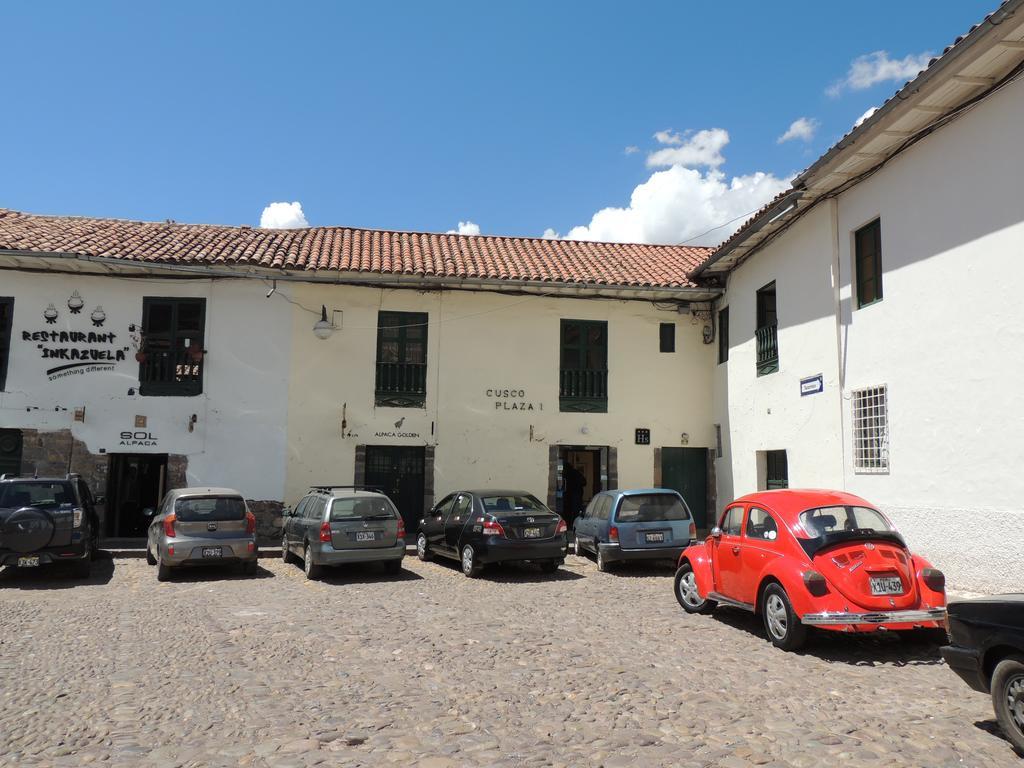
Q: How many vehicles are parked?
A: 7